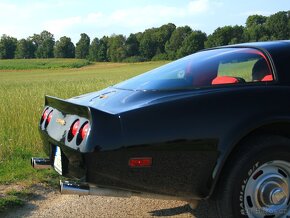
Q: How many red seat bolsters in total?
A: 2